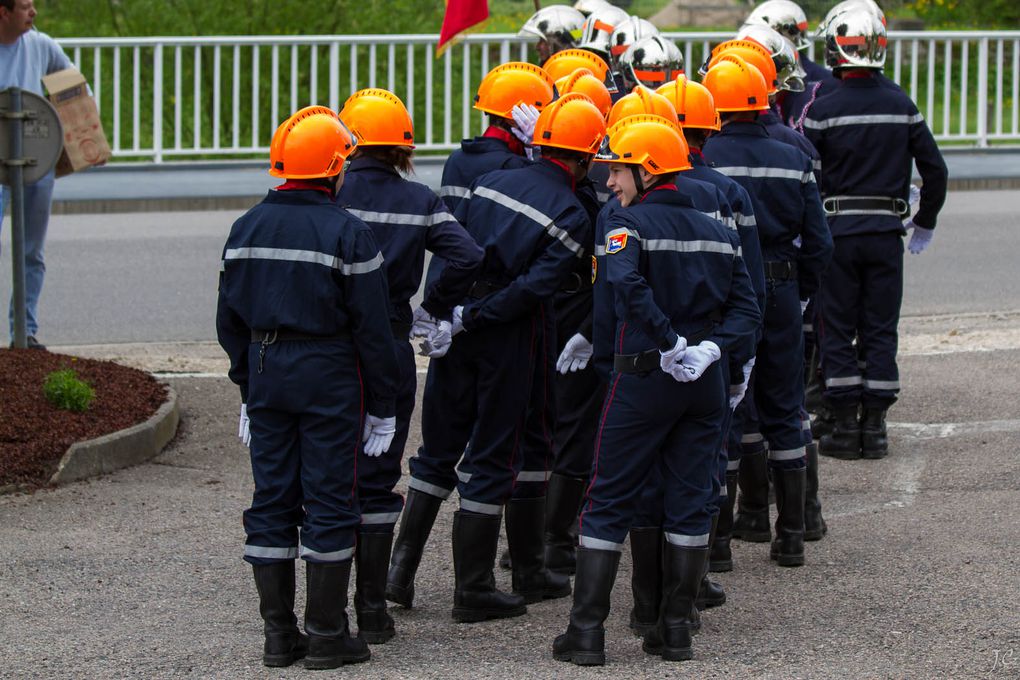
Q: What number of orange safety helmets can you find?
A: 11